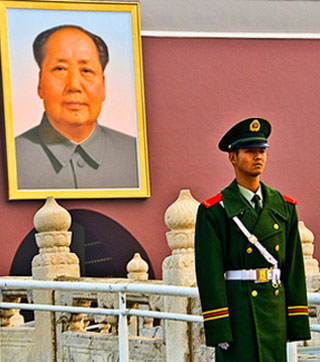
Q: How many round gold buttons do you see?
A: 5